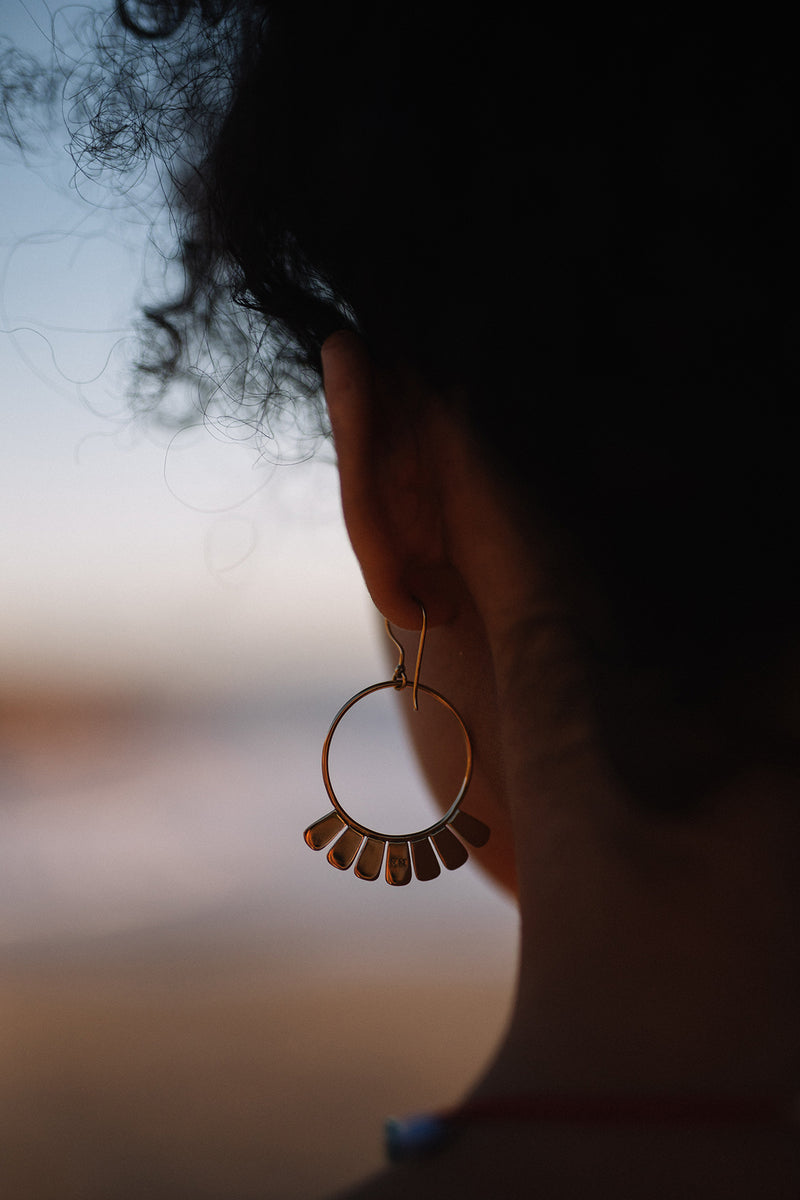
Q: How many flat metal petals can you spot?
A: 7